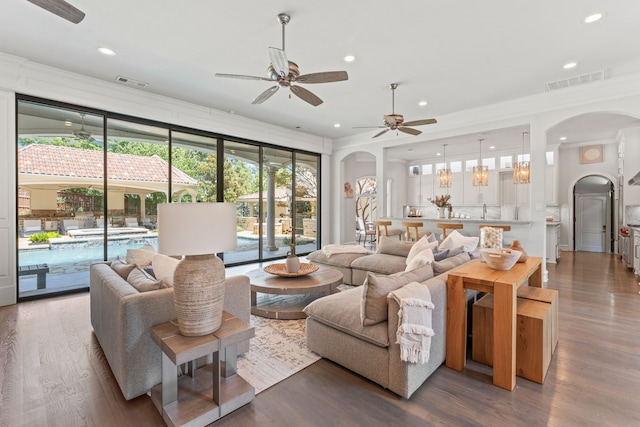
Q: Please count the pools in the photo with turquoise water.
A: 1